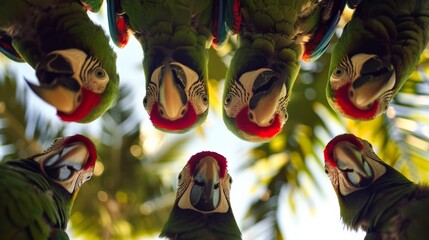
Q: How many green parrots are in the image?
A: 7